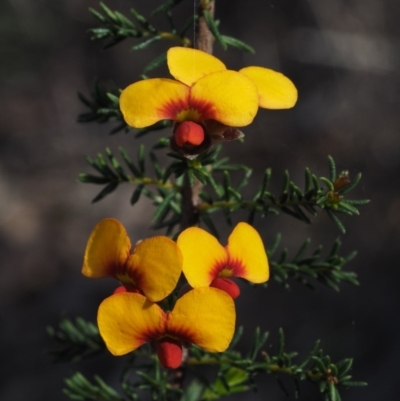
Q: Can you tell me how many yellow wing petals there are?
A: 10